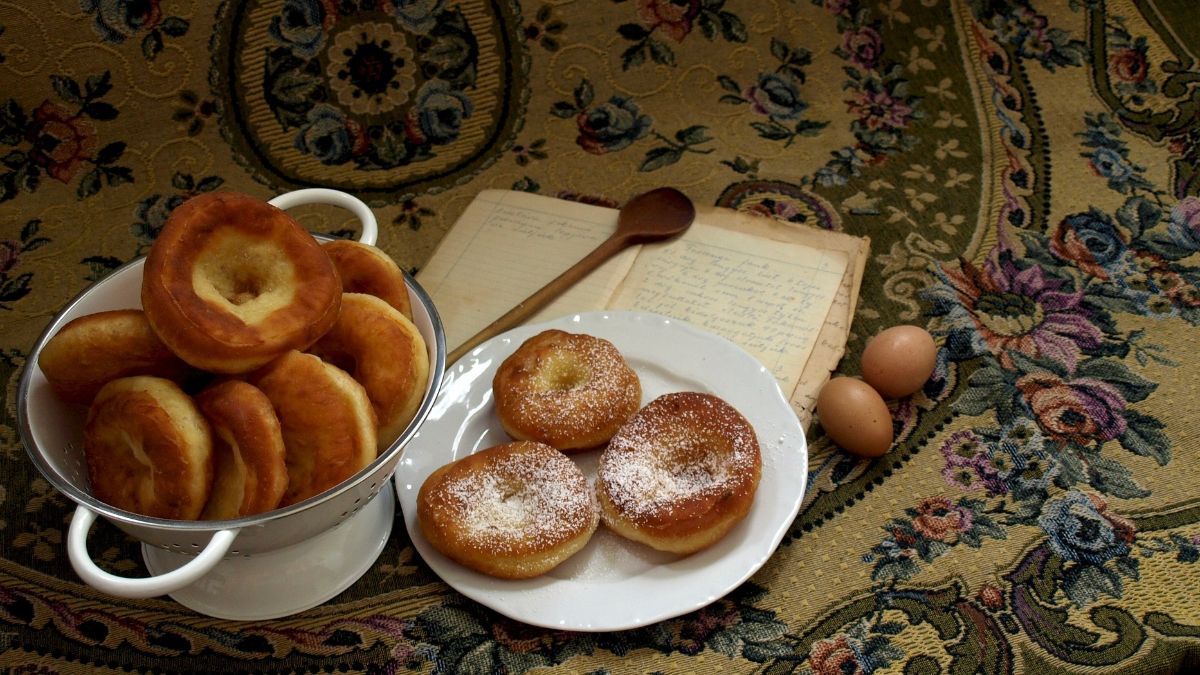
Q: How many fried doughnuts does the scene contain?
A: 10